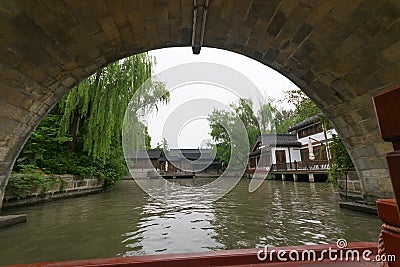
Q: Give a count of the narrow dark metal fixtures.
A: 1